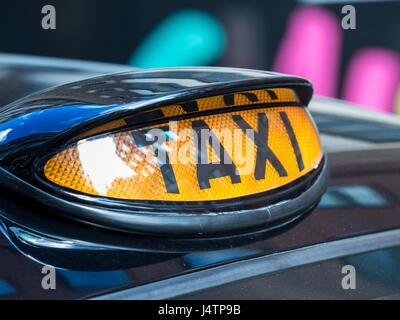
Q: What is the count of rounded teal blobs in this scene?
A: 1